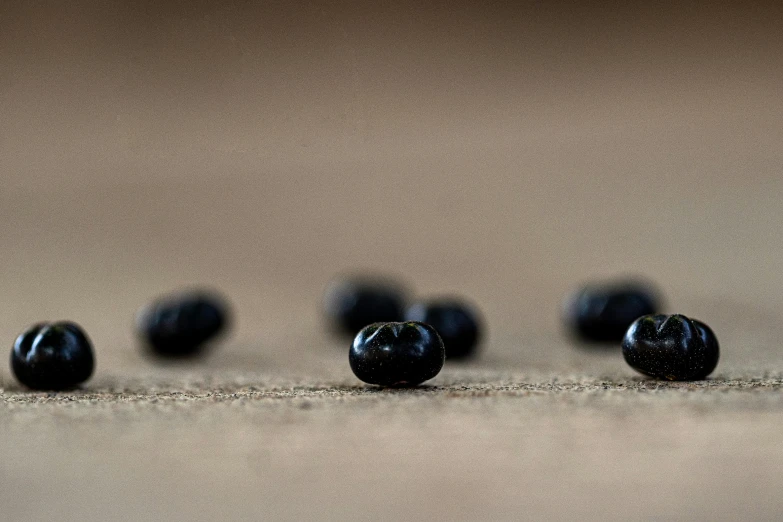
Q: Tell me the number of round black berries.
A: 7